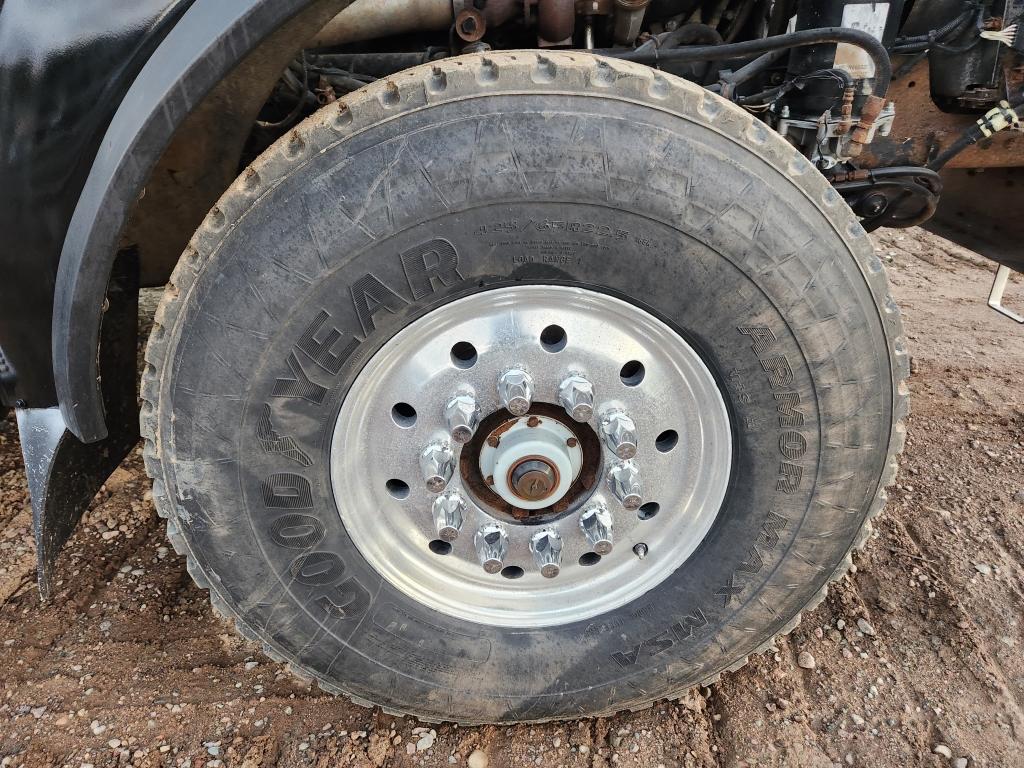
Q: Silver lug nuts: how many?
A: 10